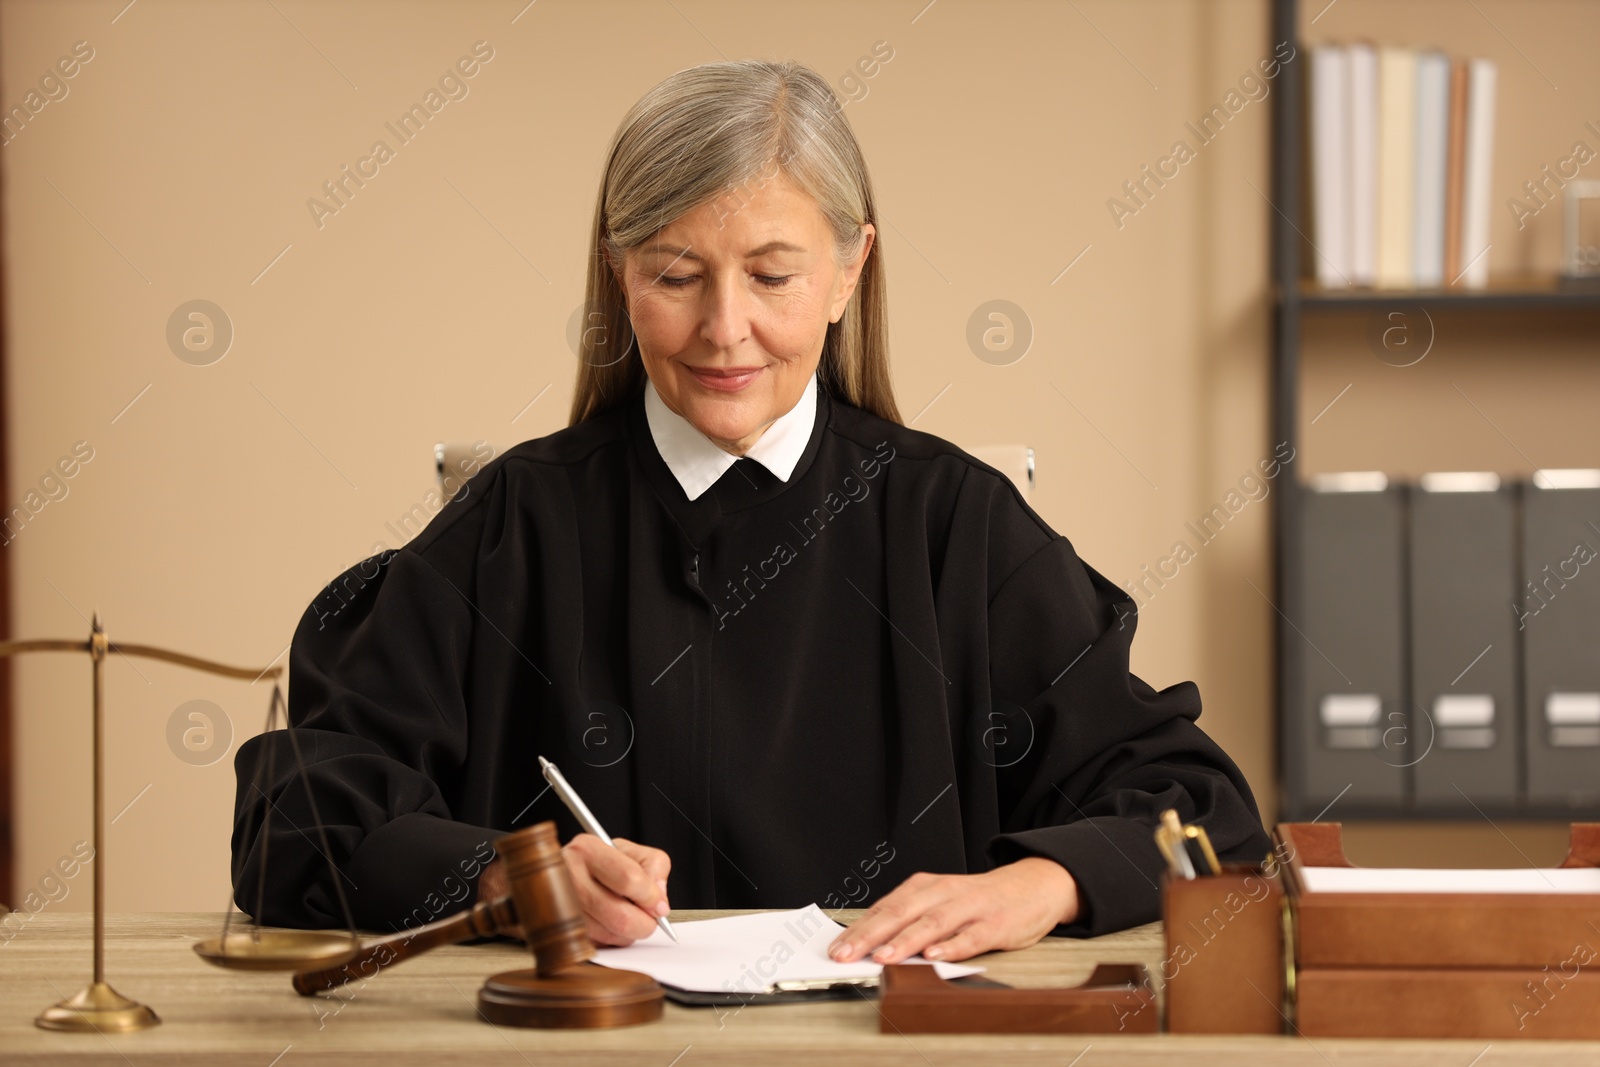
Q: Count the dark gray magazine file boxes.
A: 3